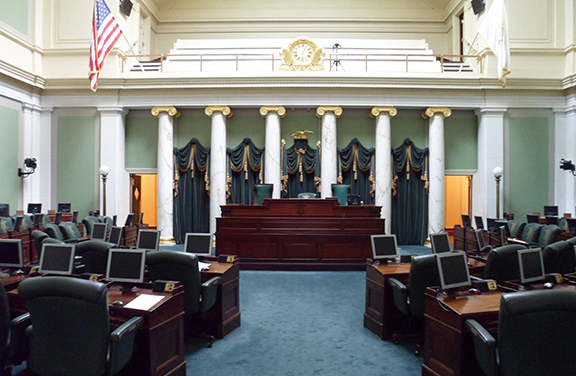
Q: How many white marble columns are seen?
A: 6